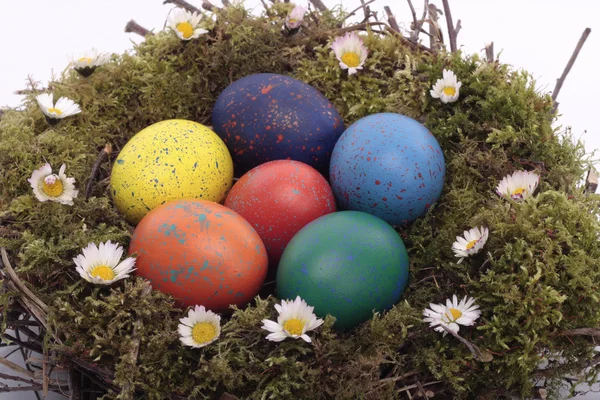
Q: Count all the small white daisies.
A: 13